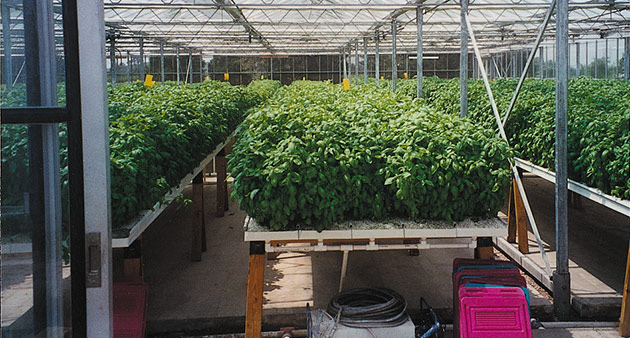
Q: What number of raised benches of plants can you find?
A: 3